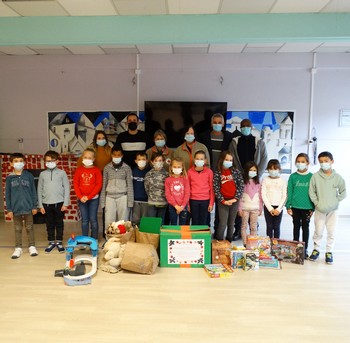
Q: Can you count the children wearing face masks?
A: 13